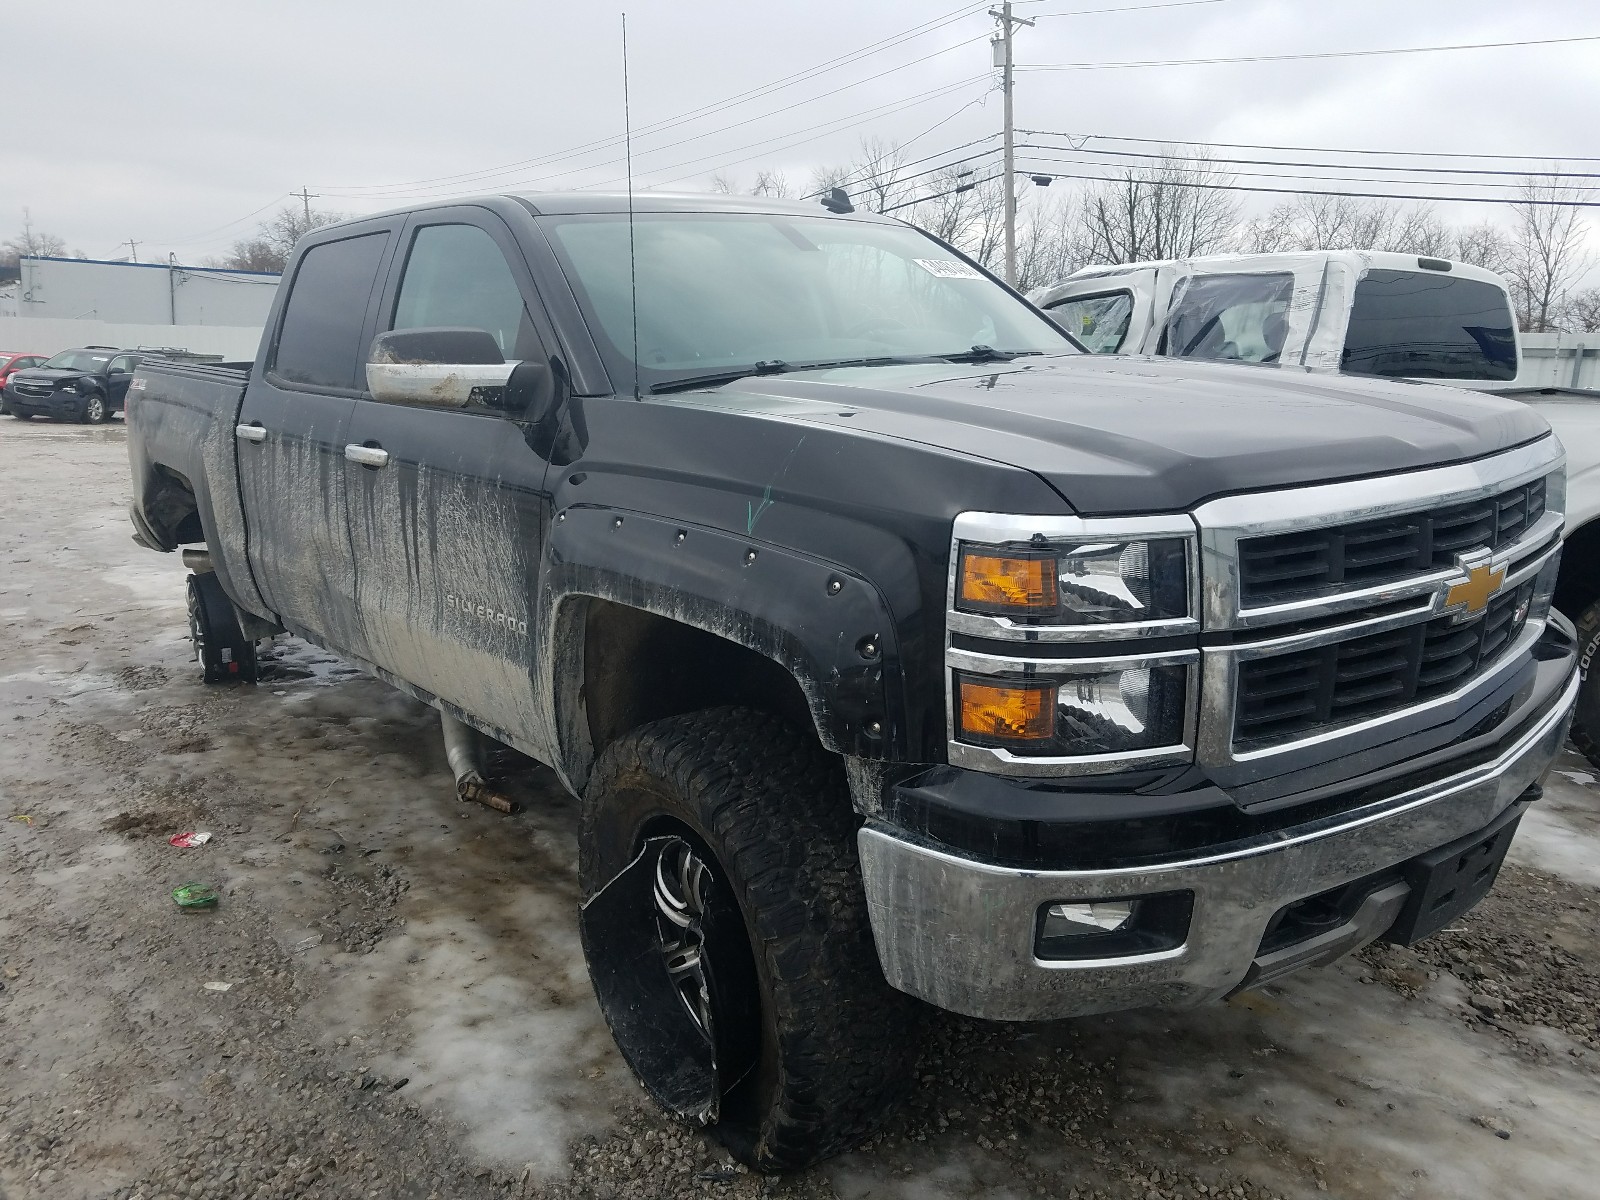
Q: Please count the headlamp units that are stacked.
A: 2